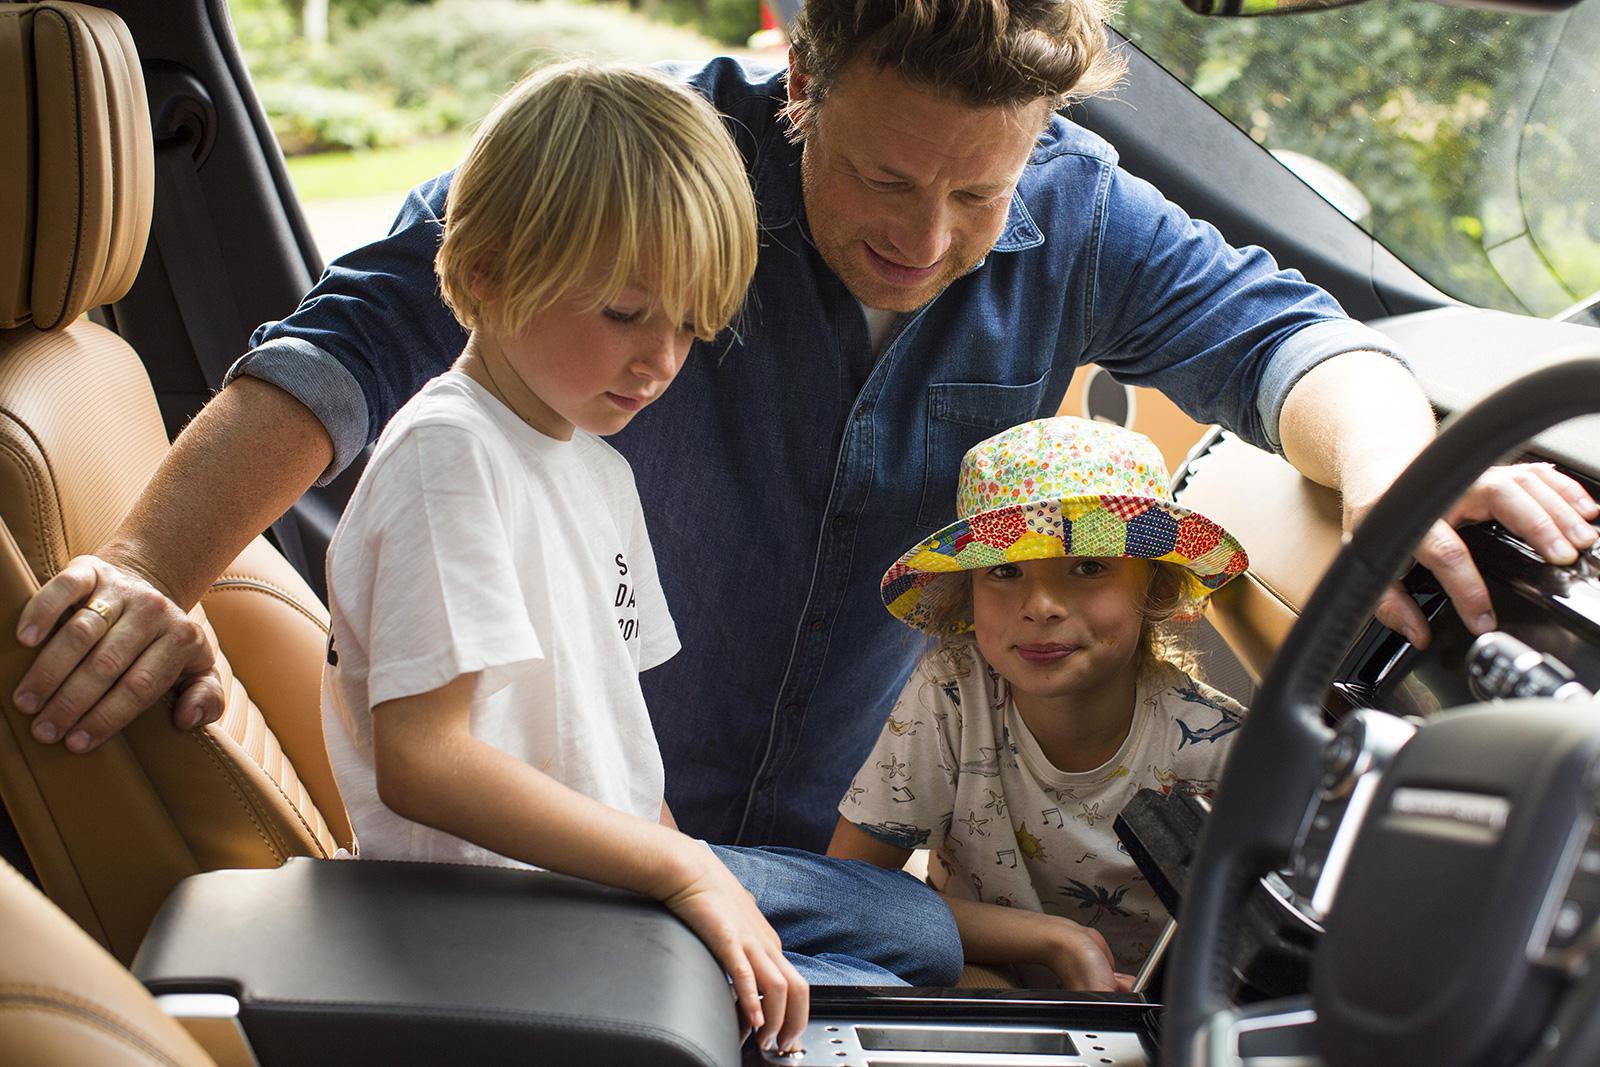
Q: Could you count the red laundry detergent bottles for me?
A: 0